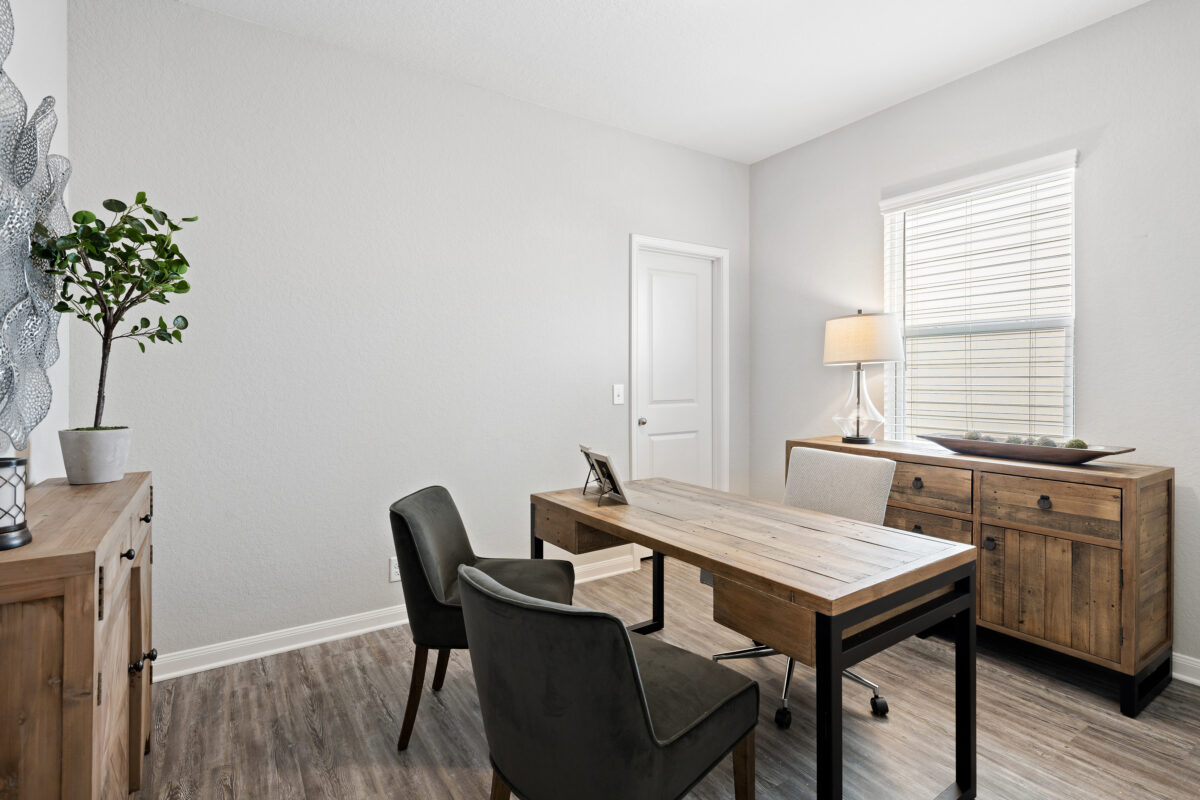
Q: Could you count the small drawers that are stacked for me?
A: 2